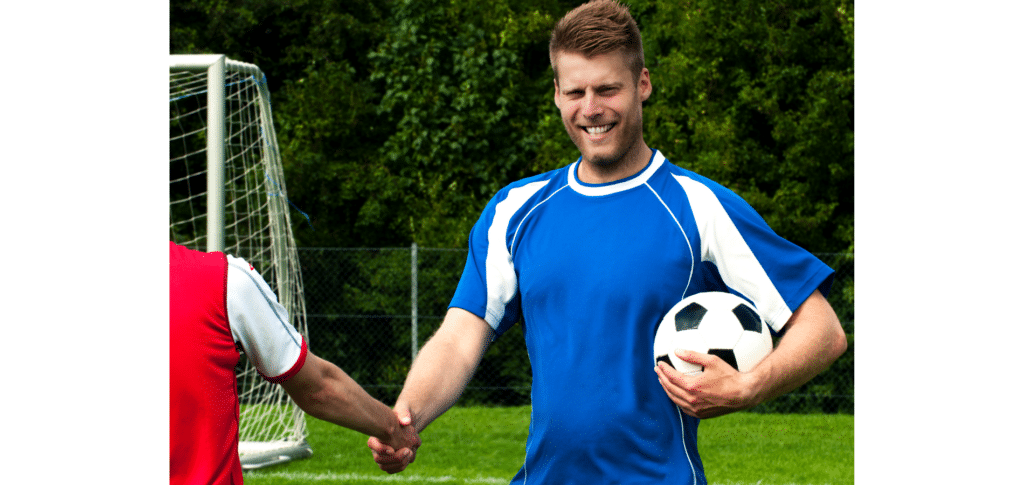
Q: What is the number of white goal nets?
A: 1